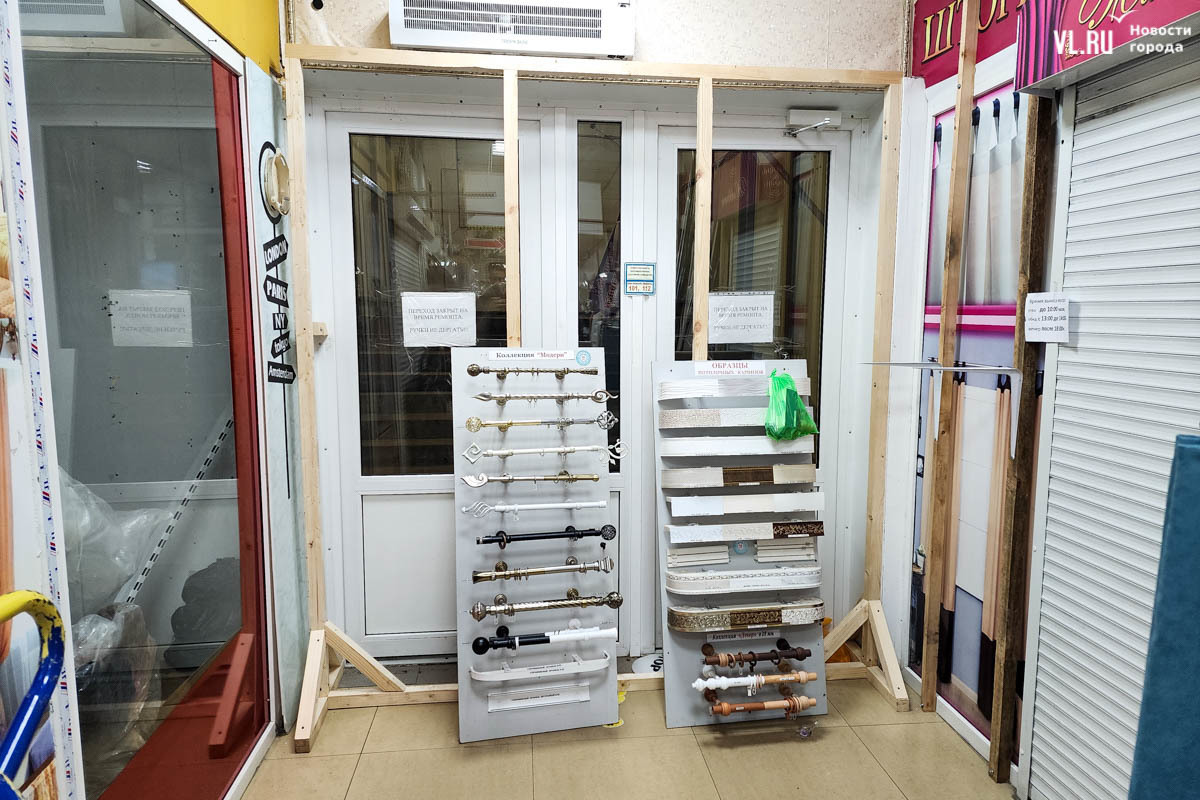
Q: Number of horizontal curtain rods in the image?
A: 13